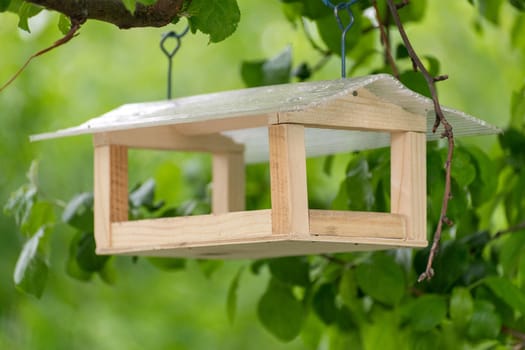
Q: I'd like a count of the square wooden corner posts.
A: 4